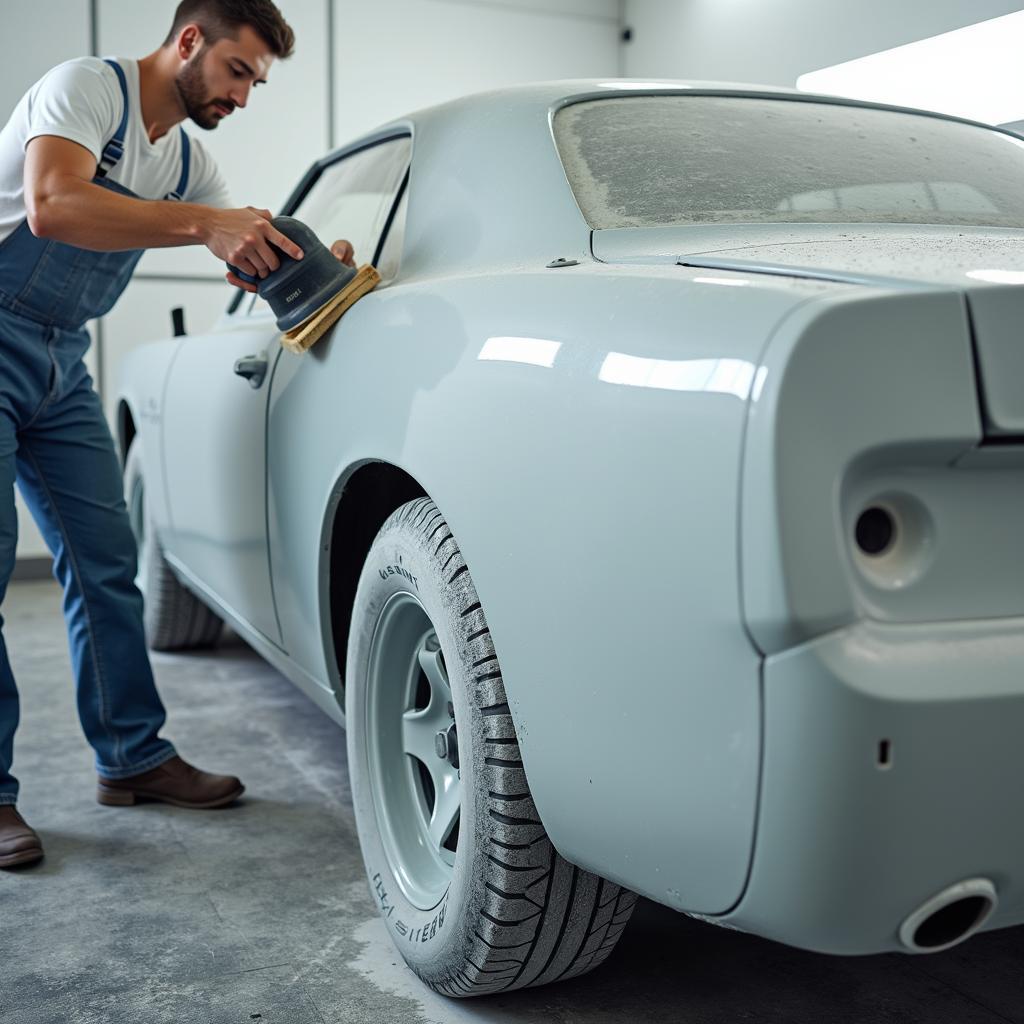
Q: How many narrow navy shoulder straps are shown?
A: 2